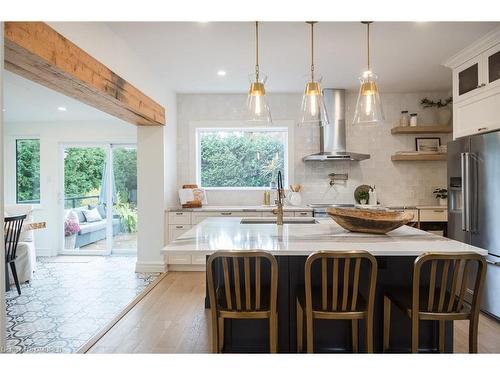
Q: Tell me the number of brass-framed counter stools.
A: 3